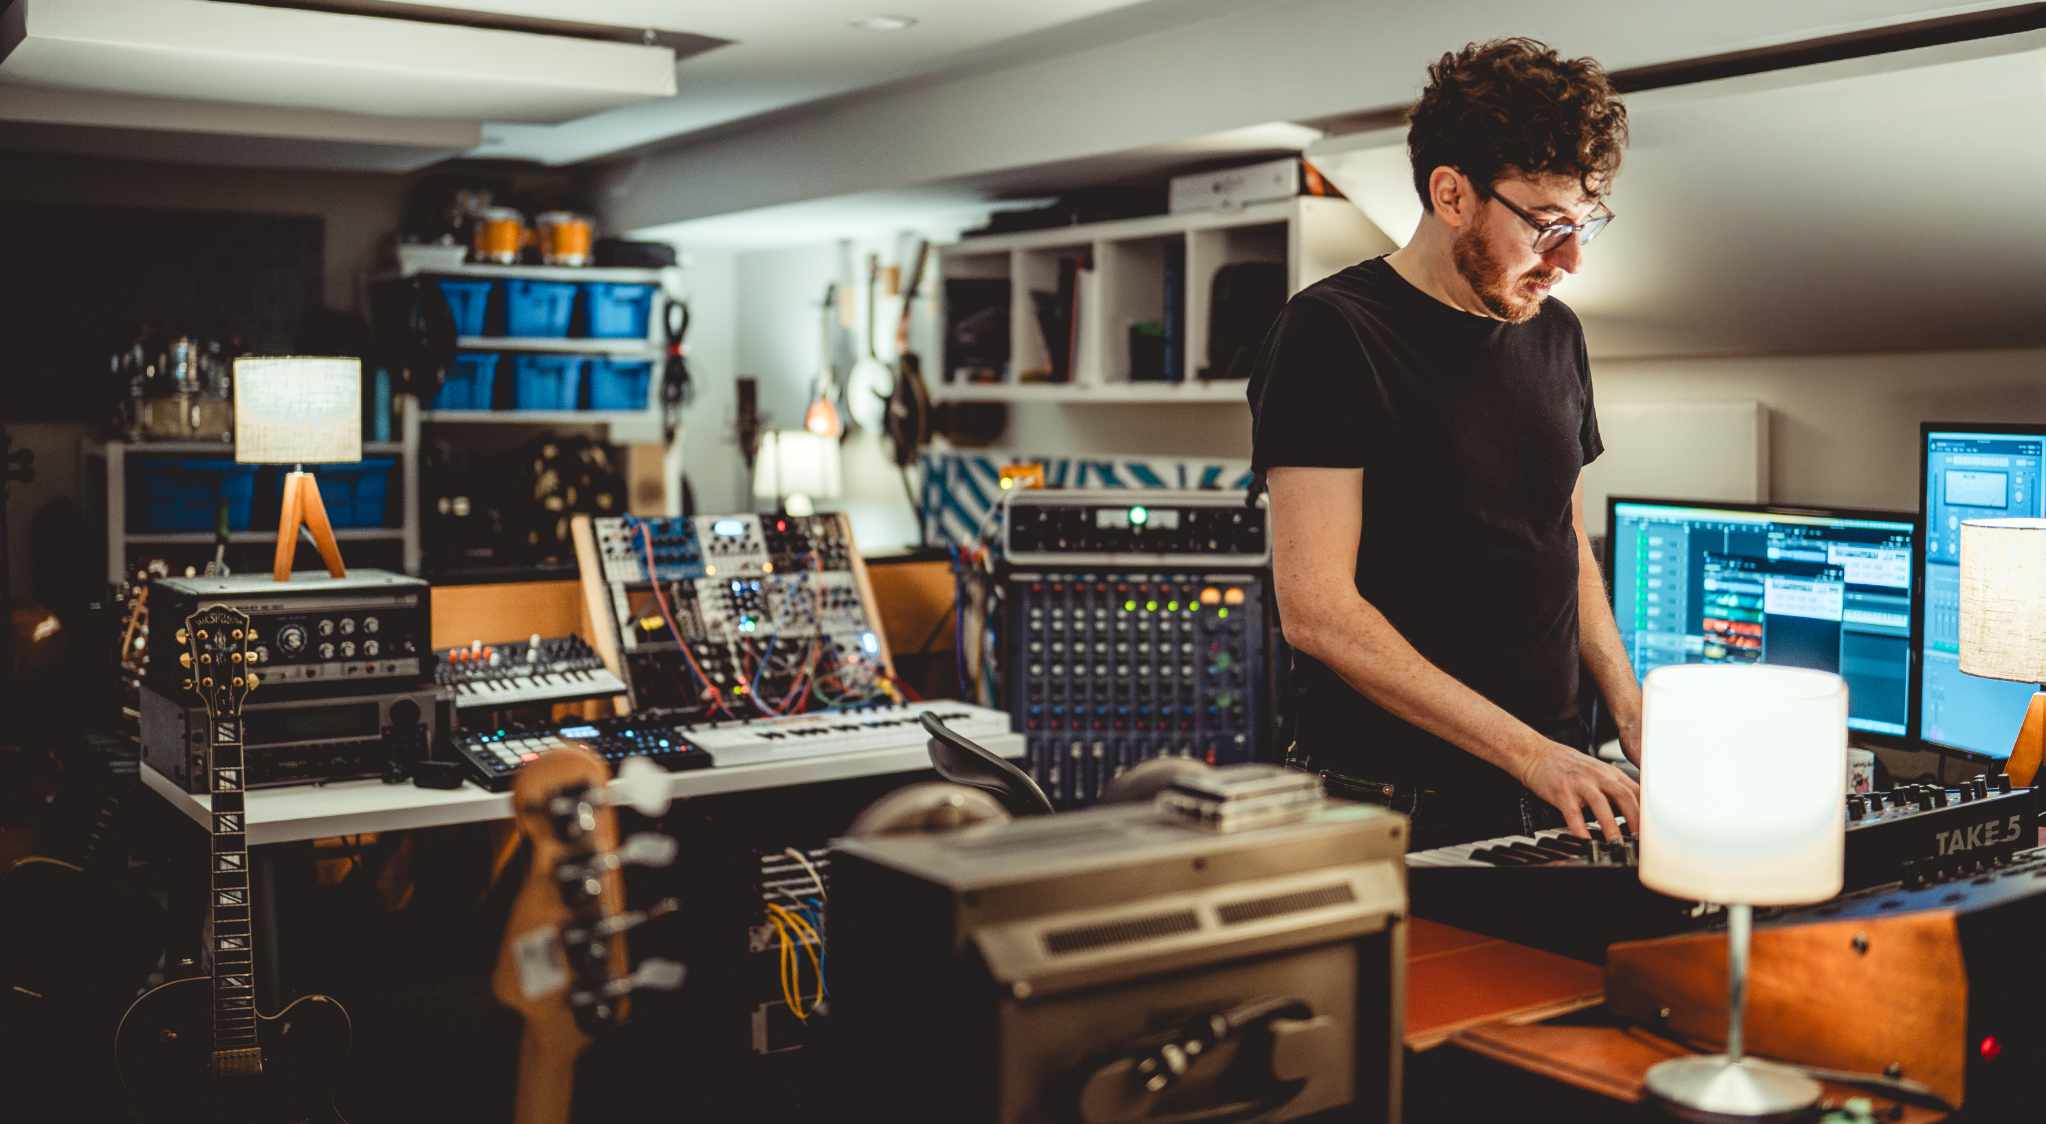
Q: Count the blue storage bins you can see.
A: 8